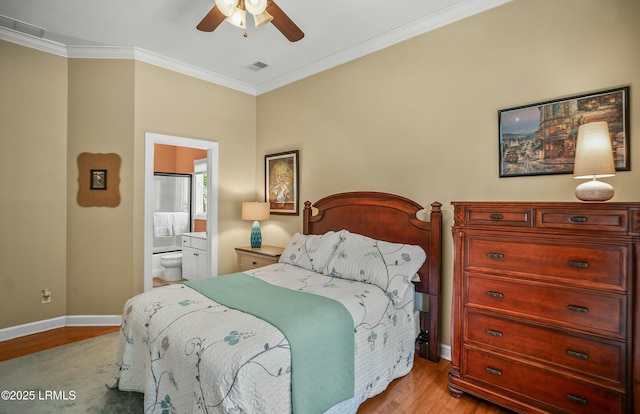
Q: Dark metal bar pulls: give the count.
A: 10